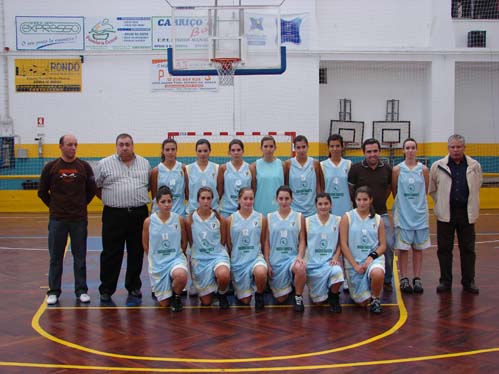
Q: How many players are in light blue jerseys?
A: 13